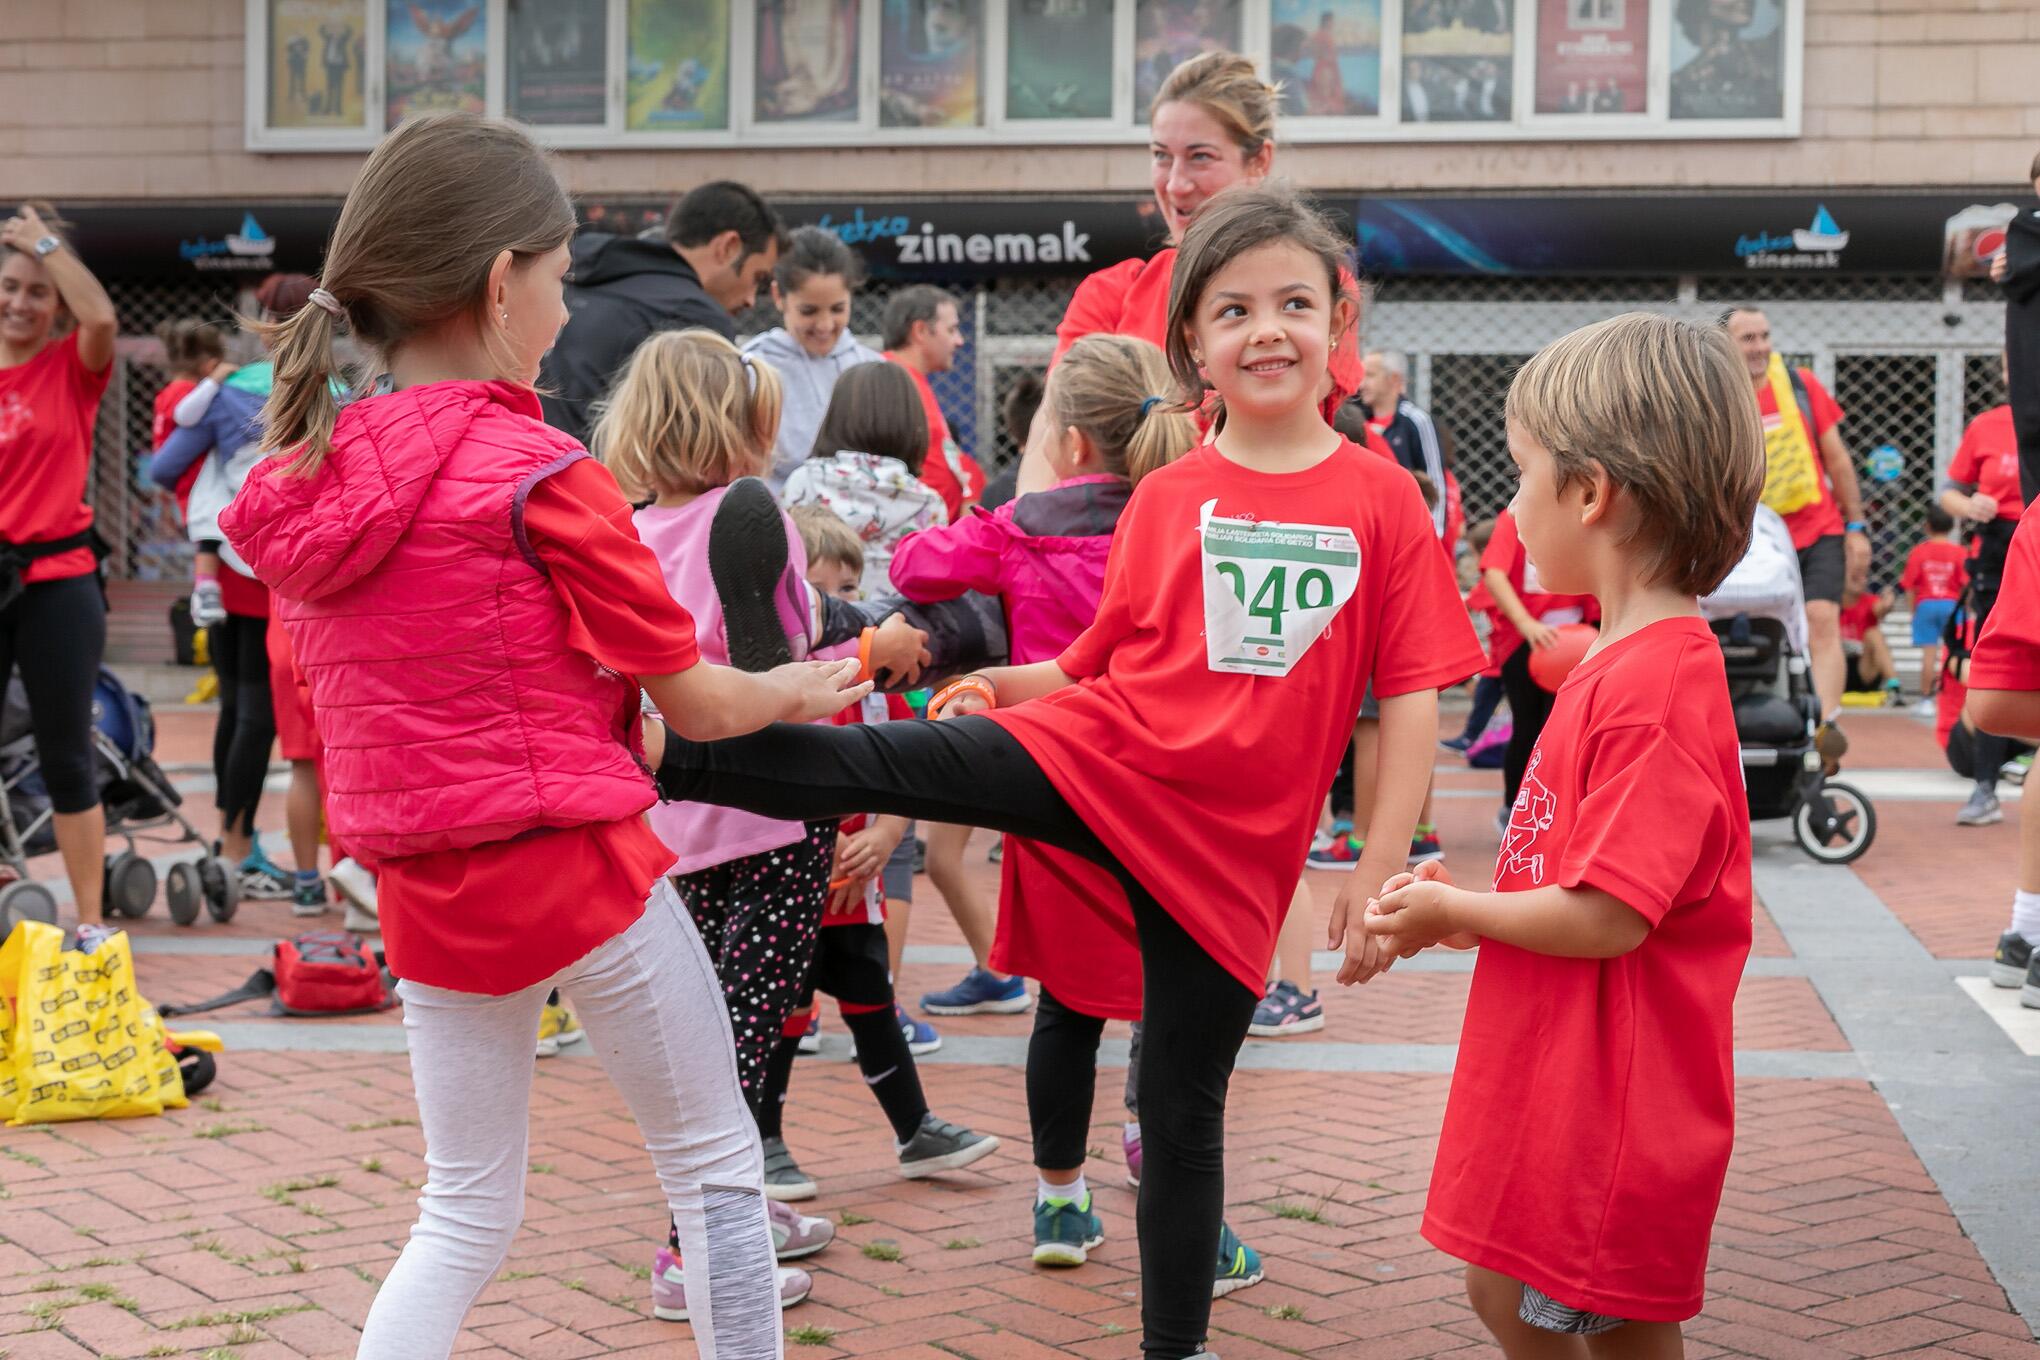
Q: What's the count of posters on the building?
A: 12